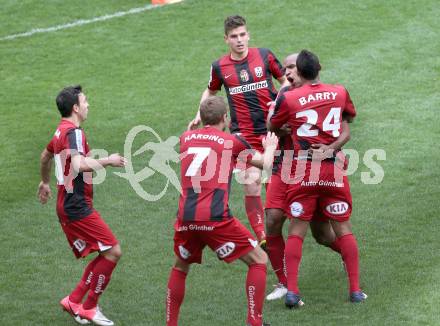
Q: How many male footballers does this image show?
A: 5